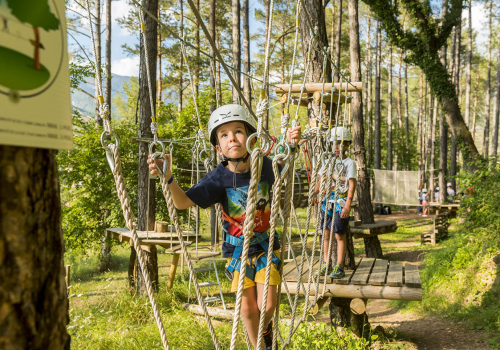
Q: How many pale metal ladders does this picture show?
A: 1